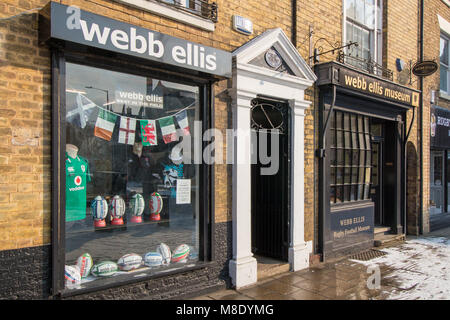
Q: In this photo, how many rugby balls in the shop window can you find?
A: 11